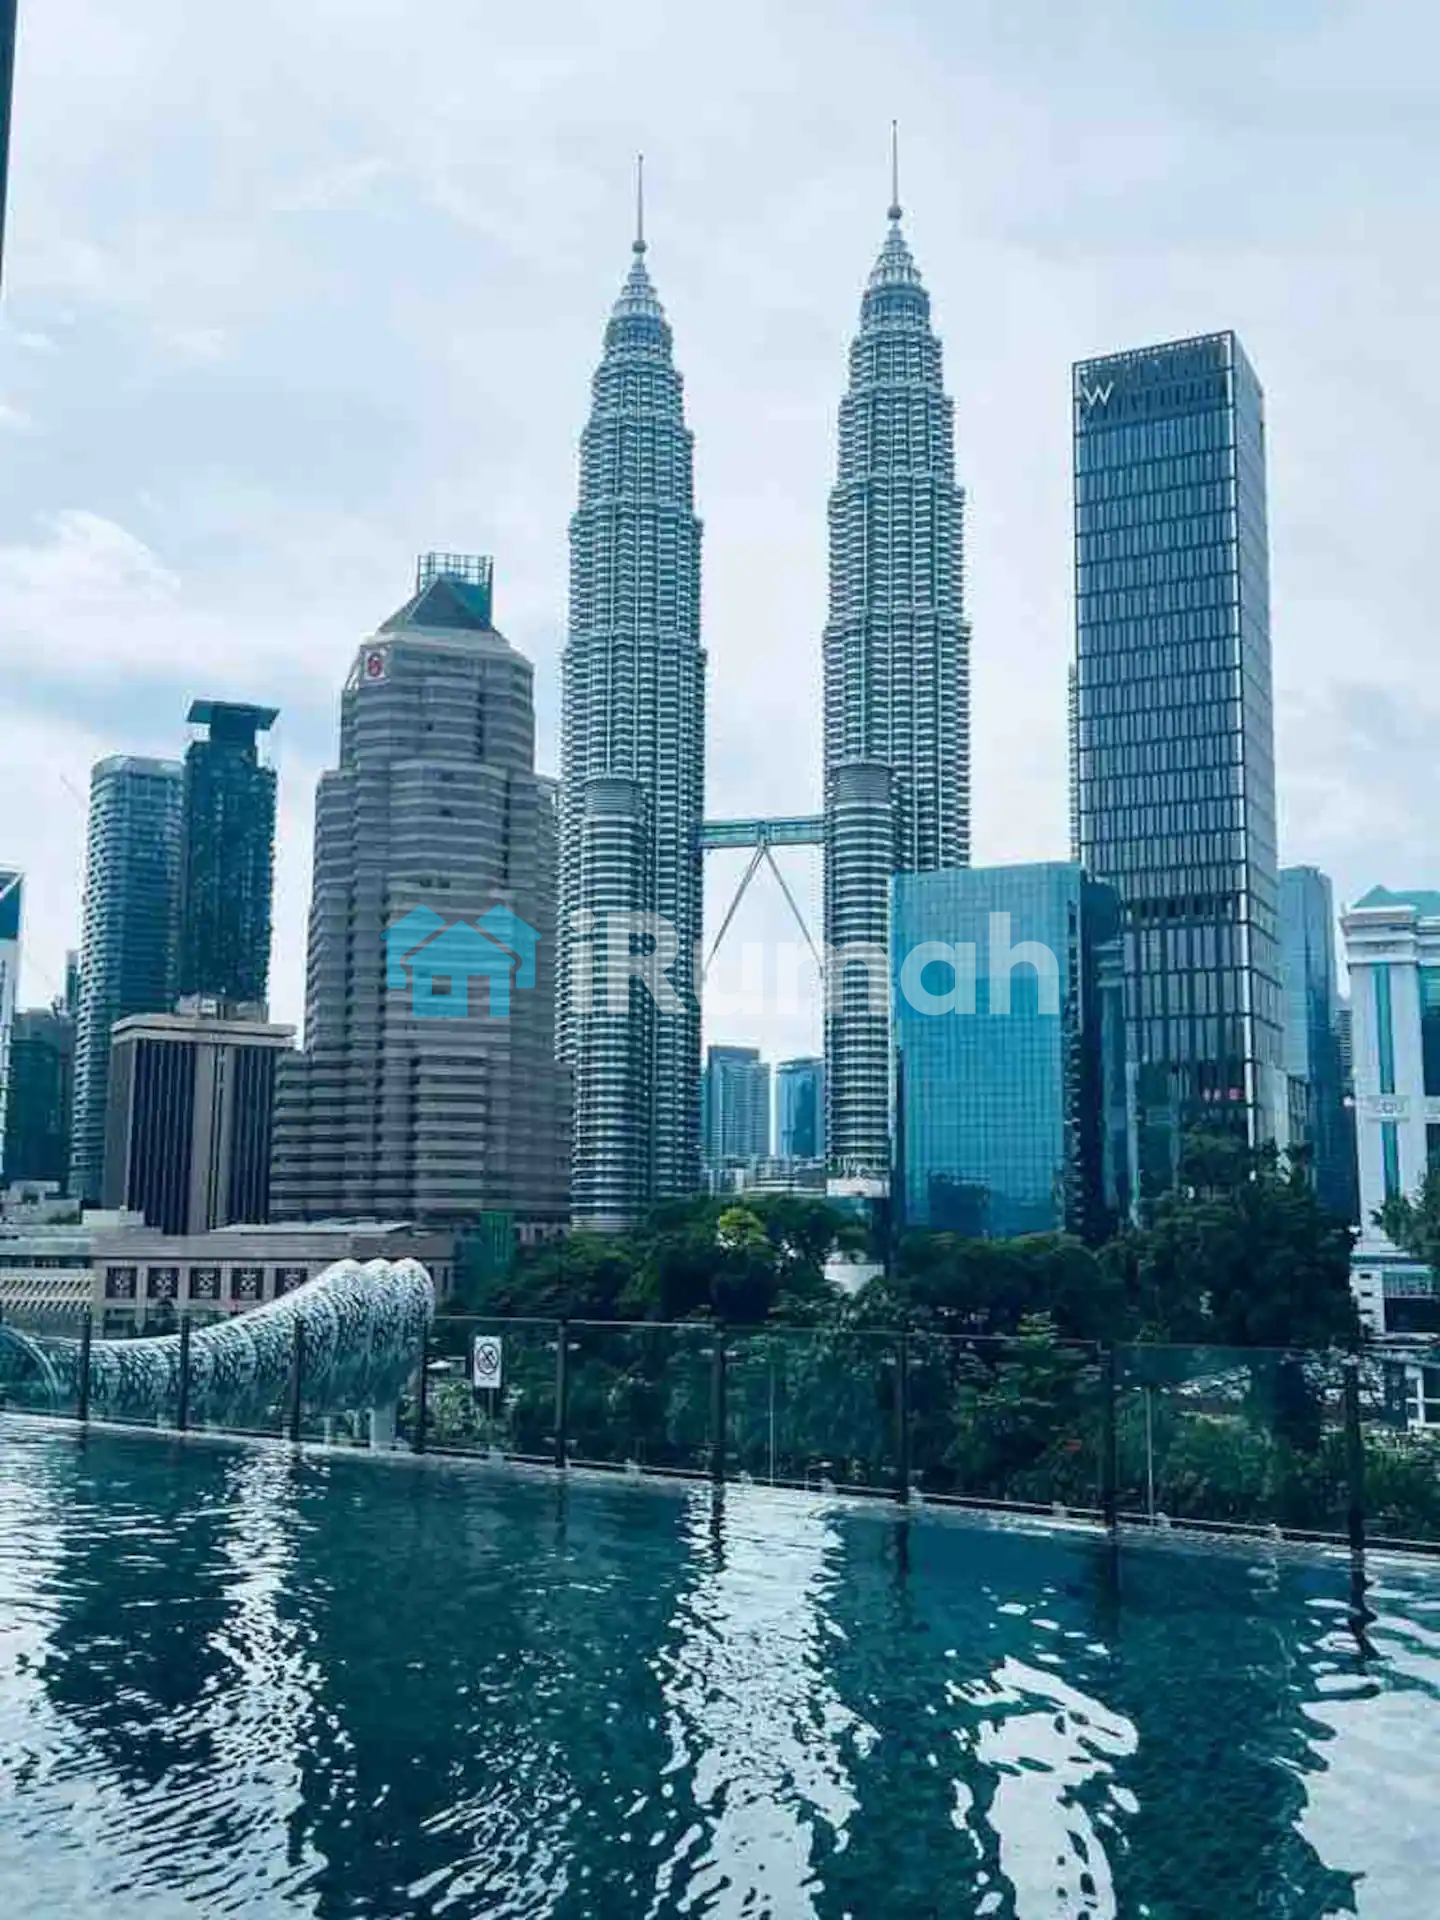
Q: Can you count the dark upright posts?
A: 9